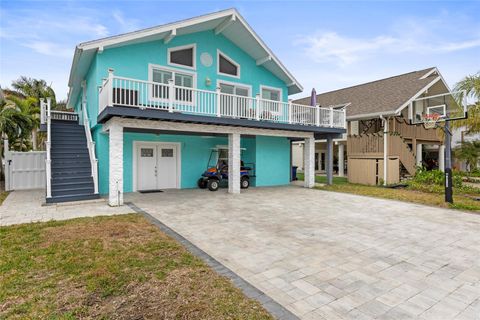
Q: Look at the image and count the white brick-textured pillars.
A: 3